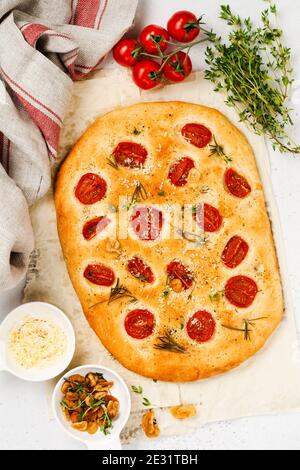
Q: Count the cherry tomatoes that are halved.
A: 15